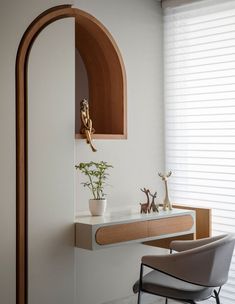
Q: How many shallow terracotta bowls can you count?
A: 0